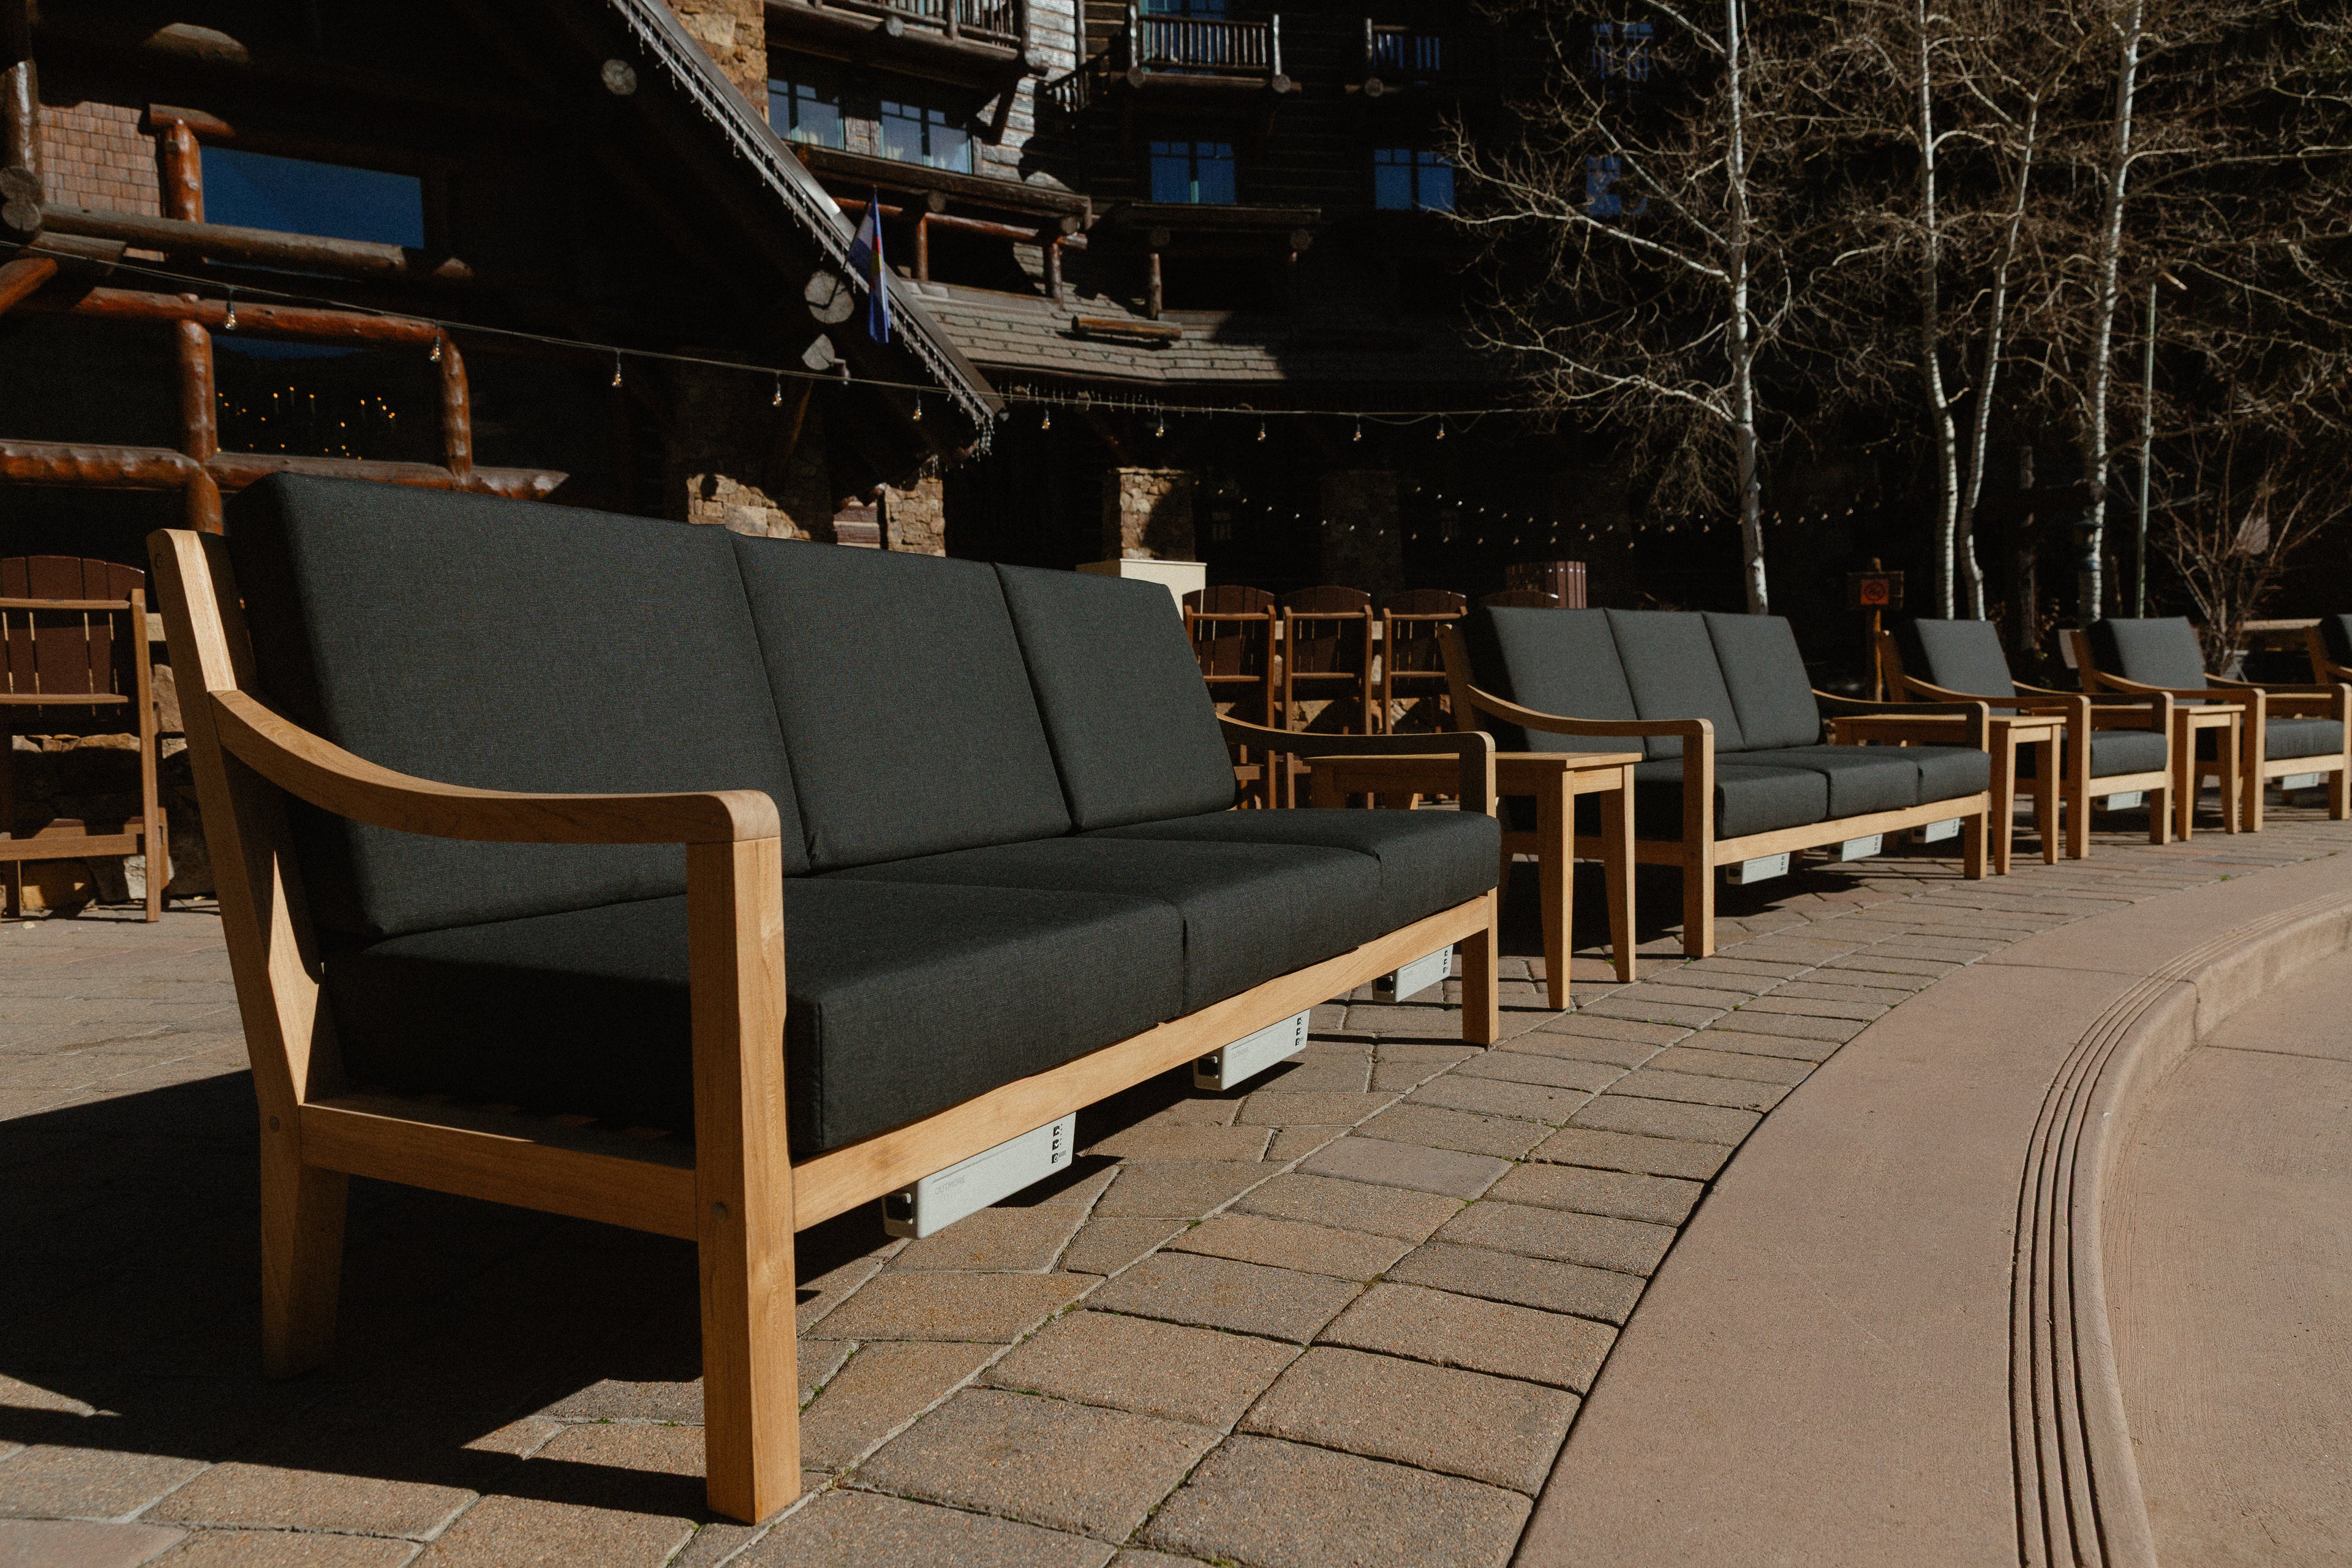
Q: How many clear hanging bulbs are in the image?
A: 10